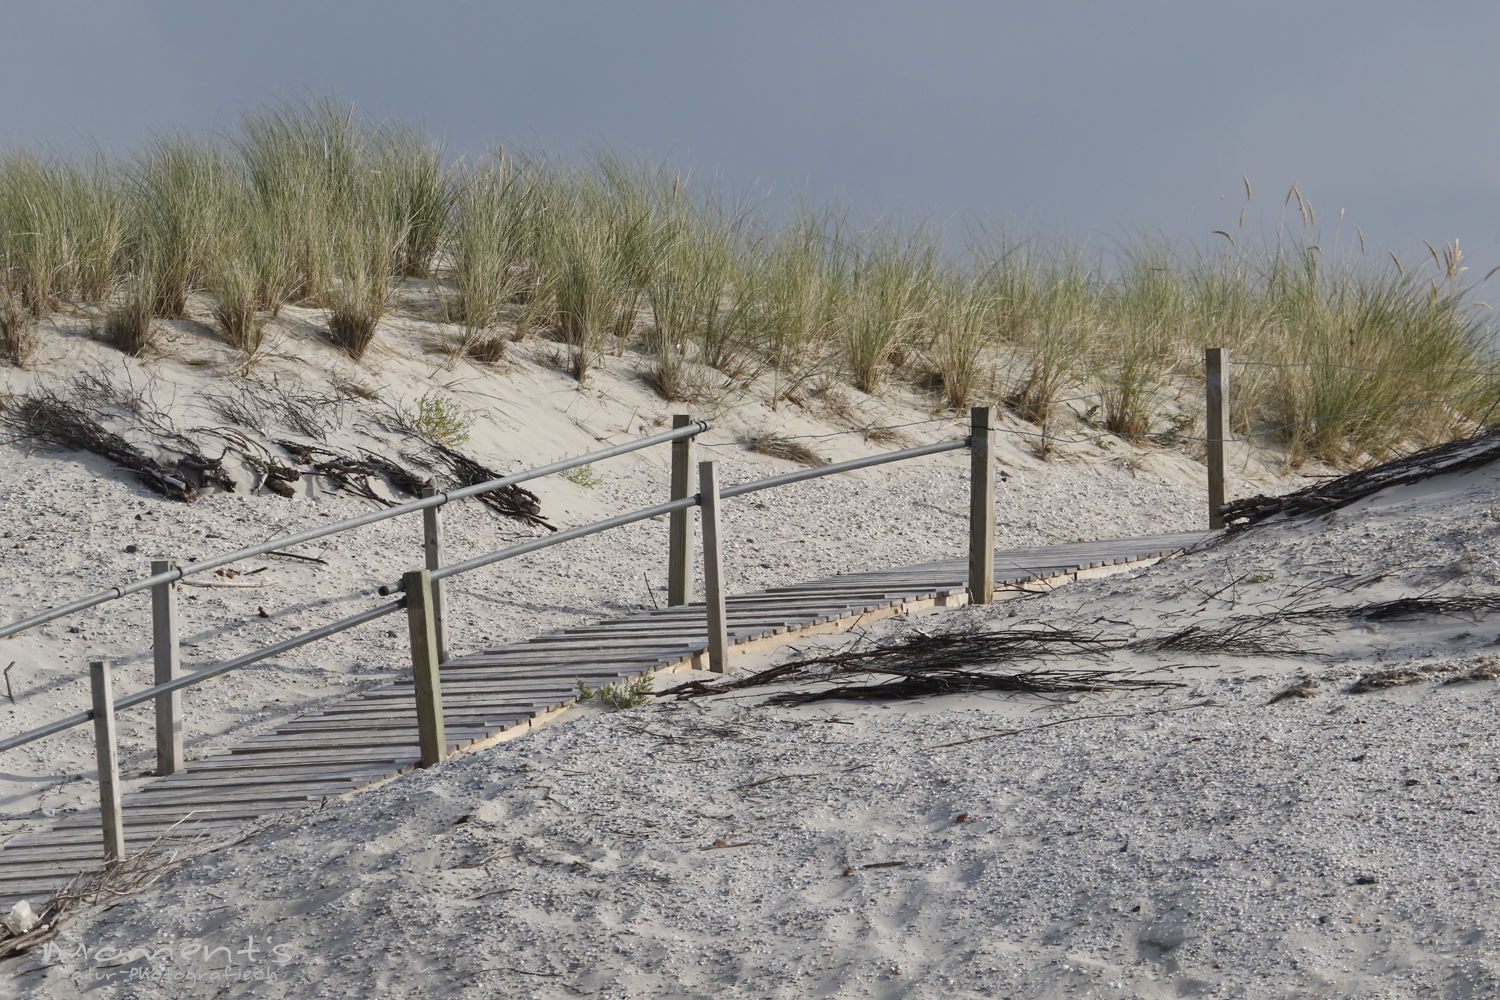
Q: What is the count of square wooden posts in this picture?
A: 8